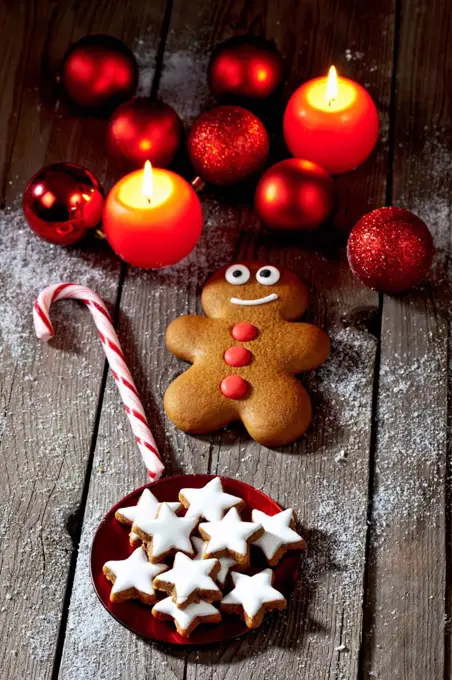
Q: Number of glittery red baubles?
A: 2